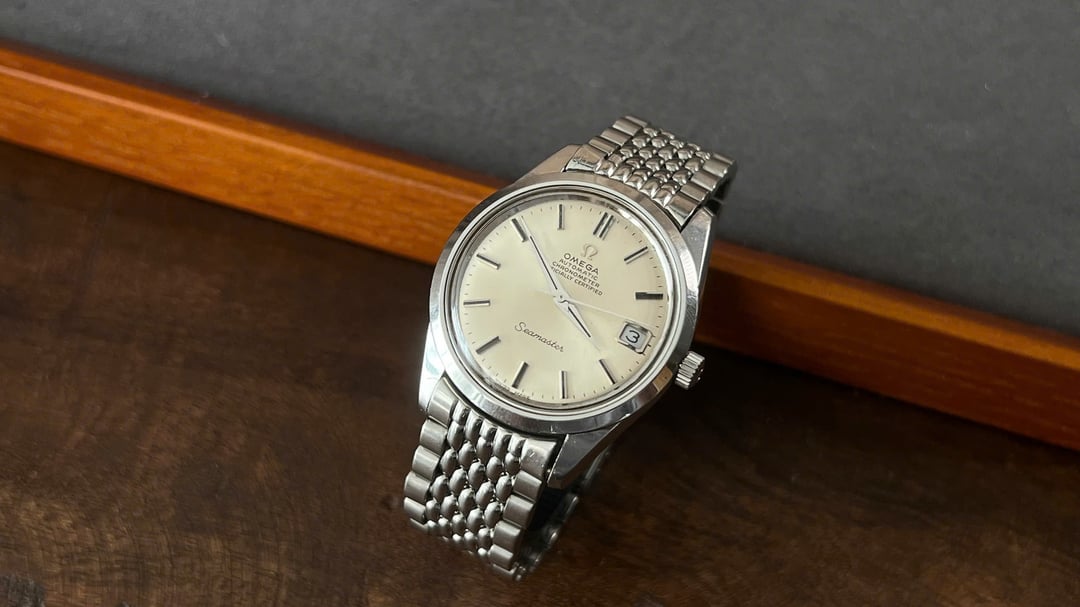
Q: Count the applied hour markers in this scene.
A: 11